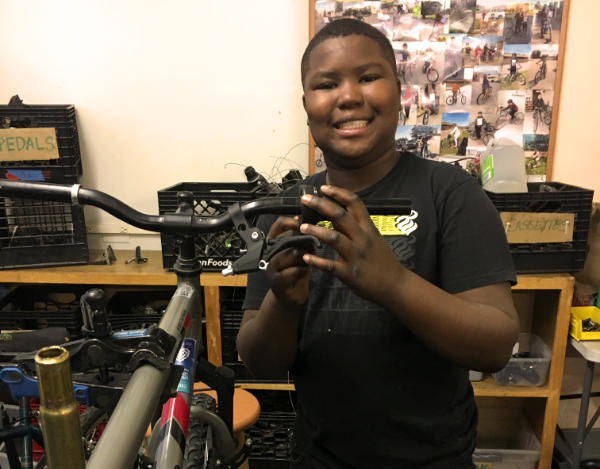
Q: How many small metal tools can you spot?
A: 2